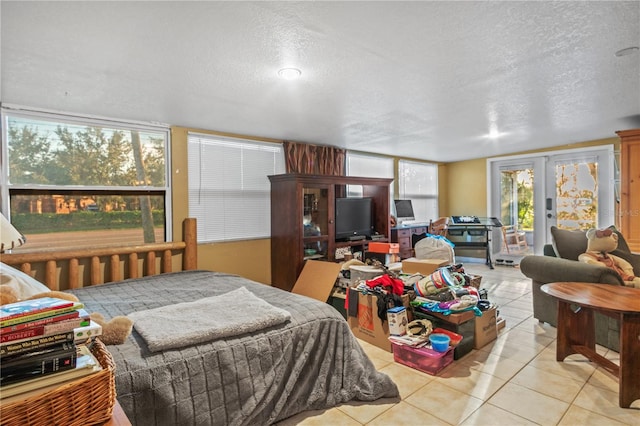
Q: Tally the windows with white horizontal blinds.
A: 3